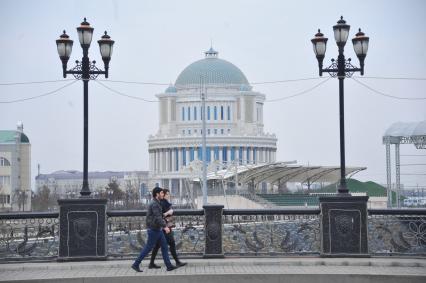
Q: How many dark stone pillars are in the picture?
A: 3